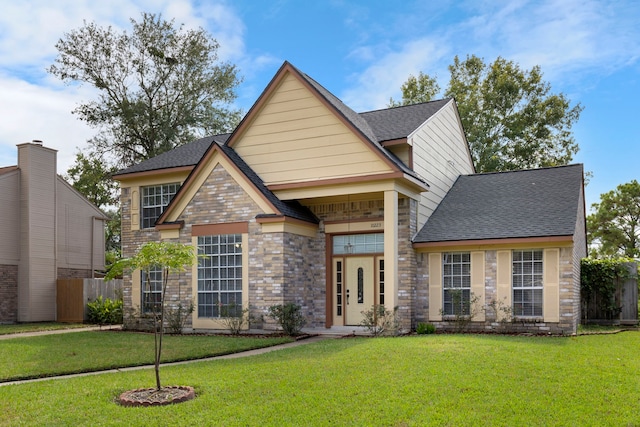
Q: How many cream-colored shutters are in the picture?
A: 6